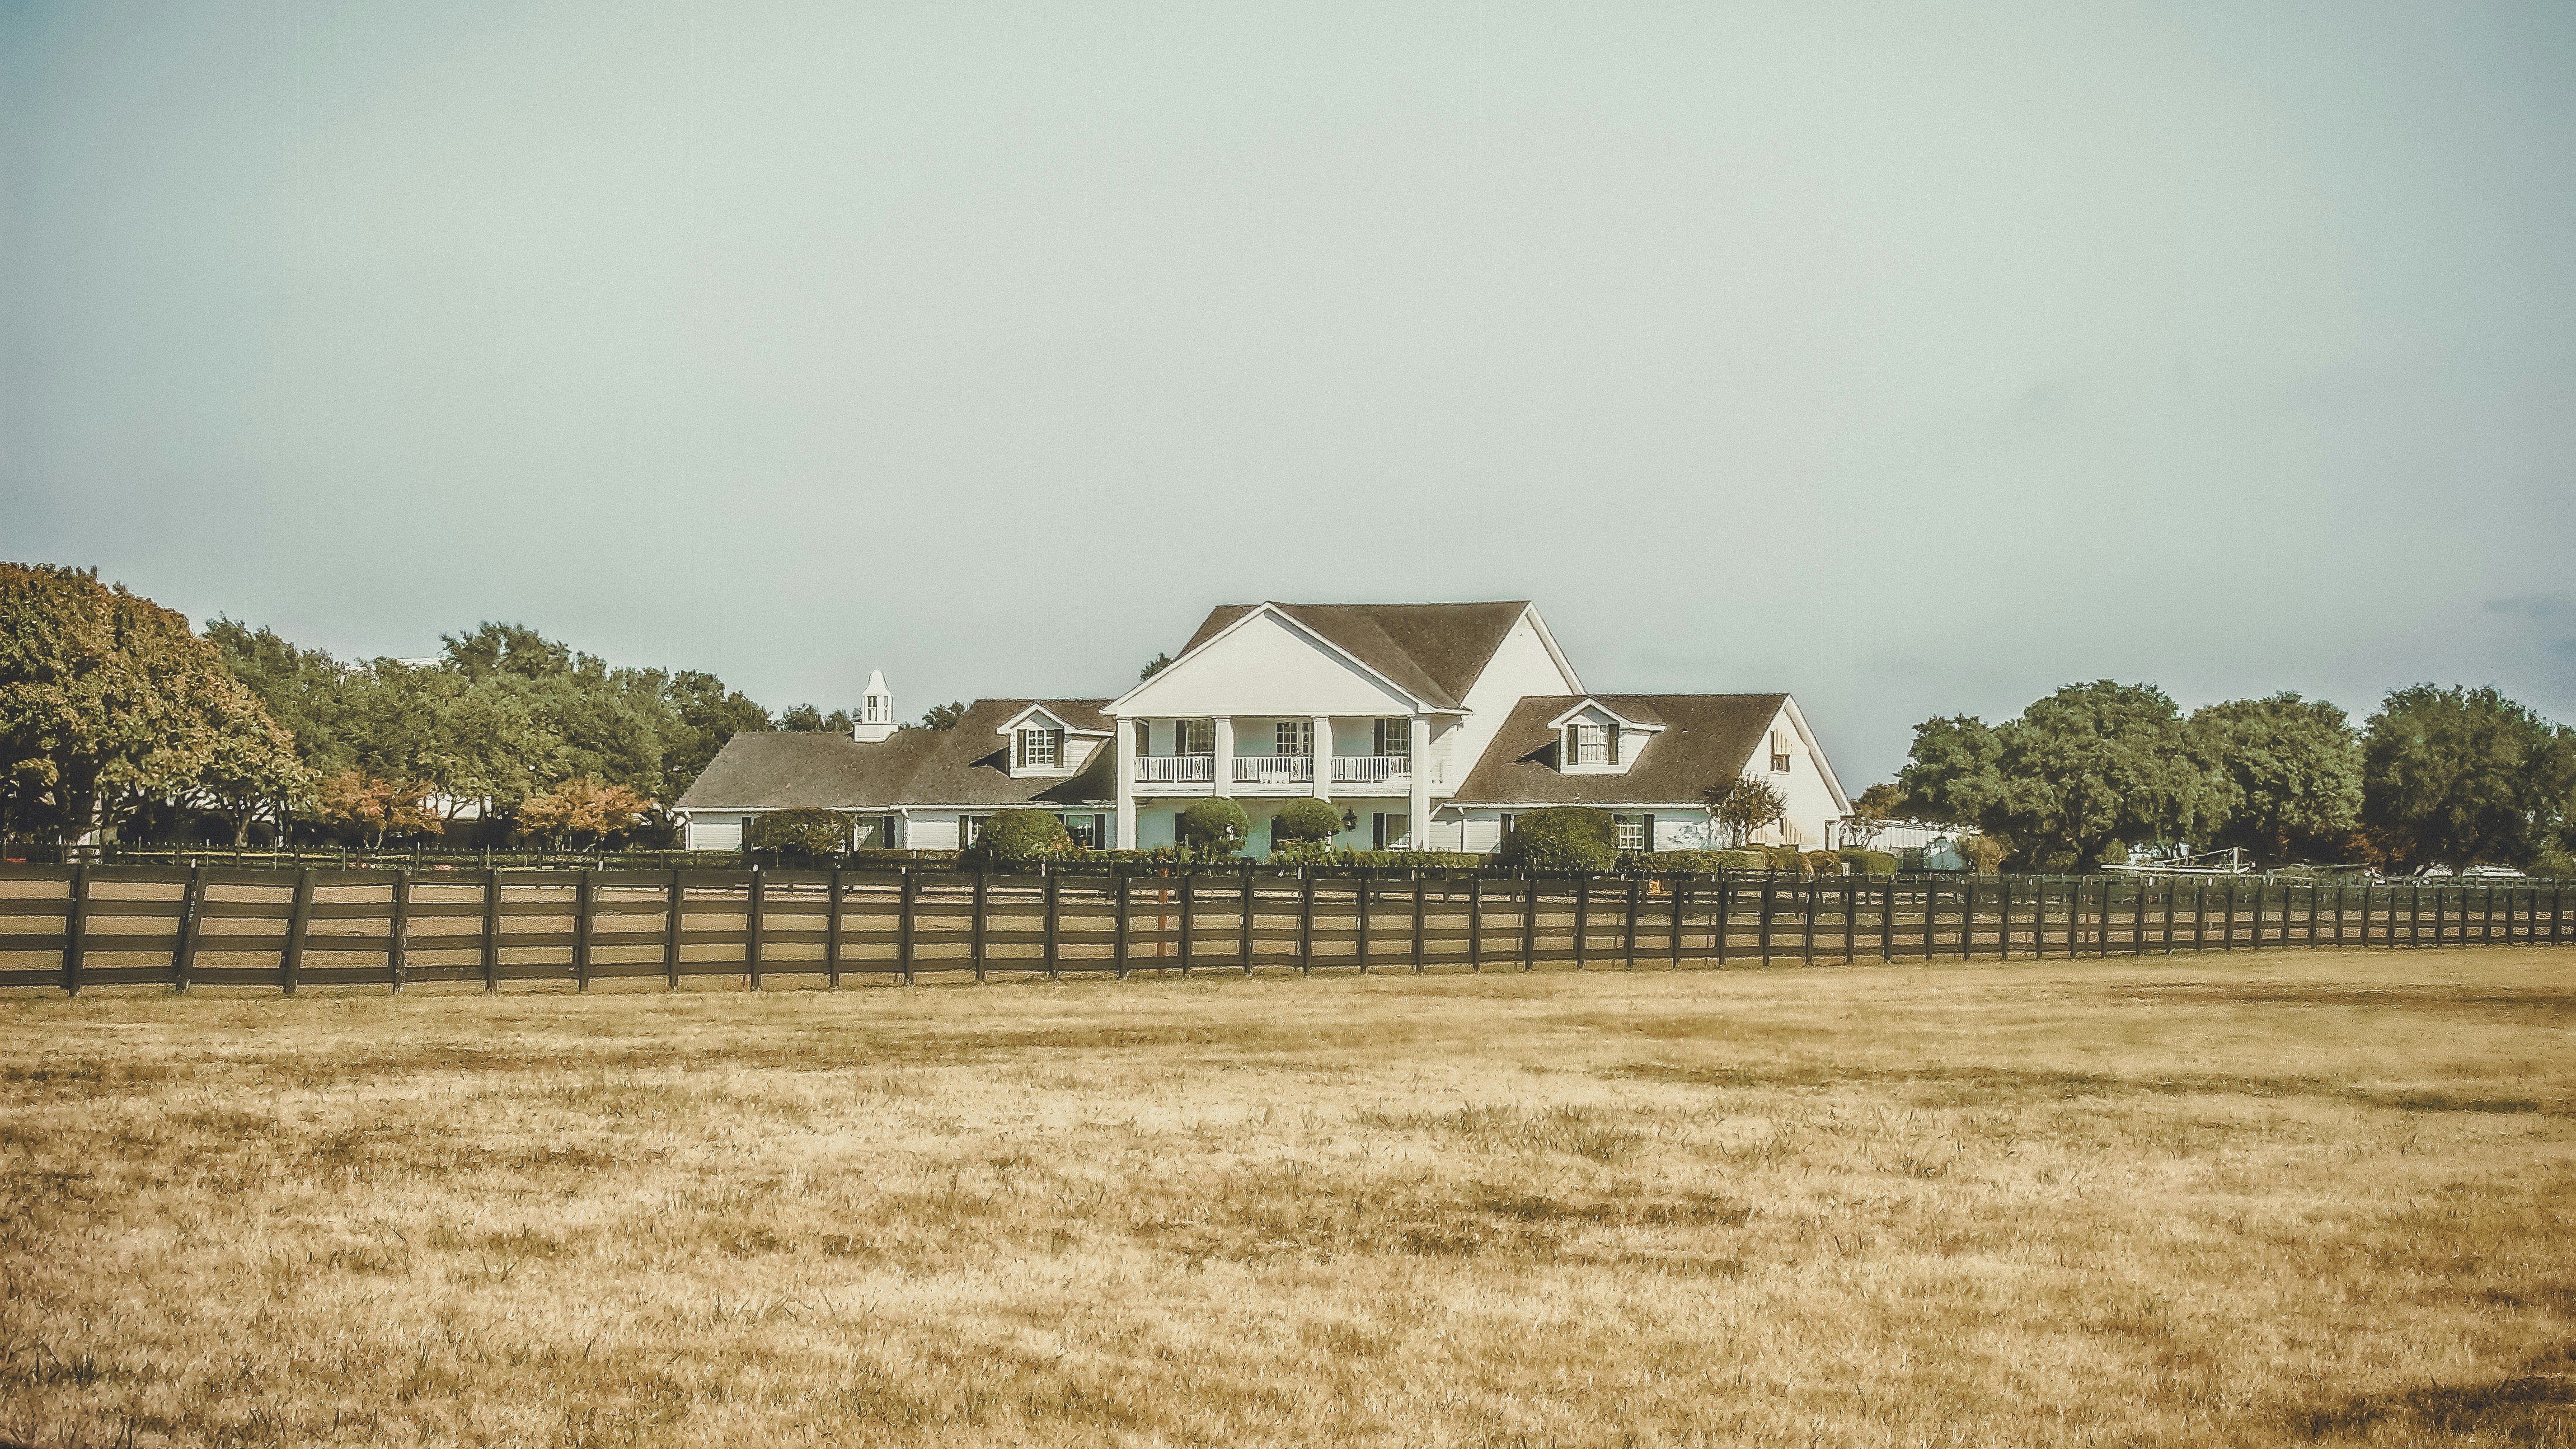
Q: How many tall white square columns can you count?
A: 4